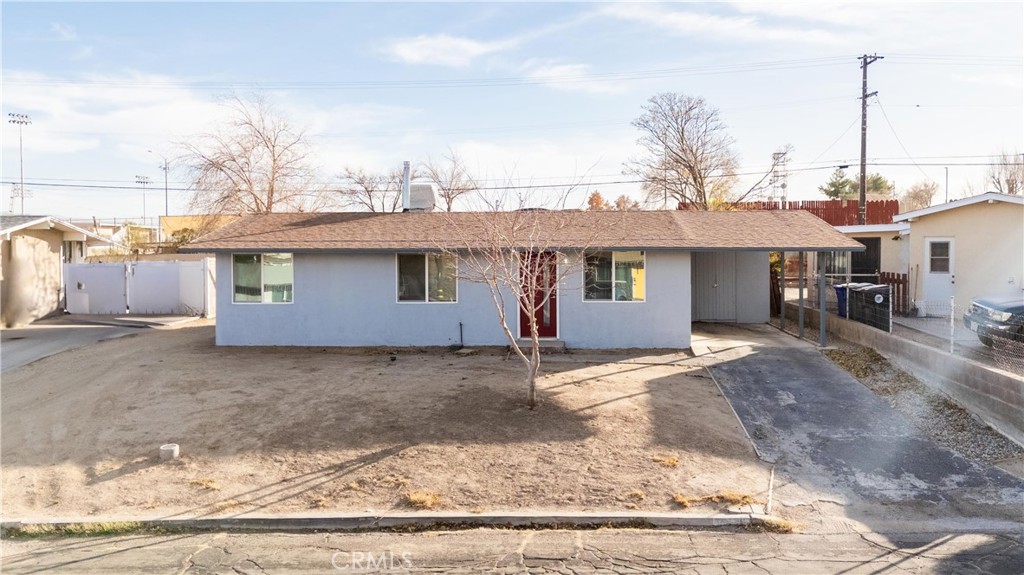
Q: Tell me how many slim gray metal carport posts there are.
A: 3